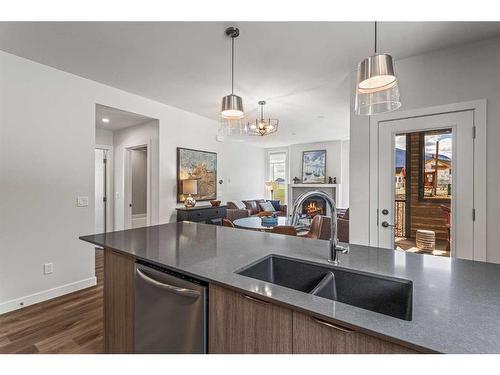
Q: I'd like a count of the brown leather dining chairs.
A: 3